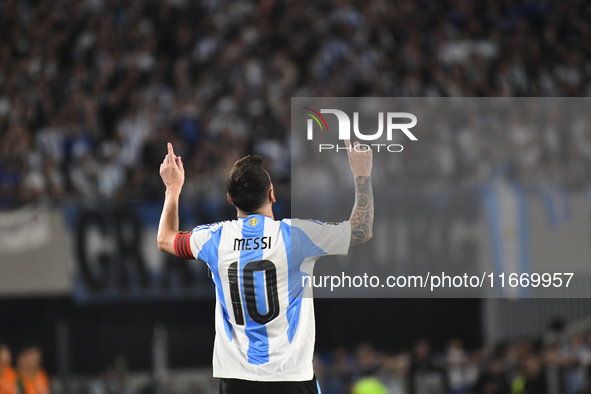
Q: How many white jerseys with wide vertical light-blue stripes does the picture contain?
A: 1